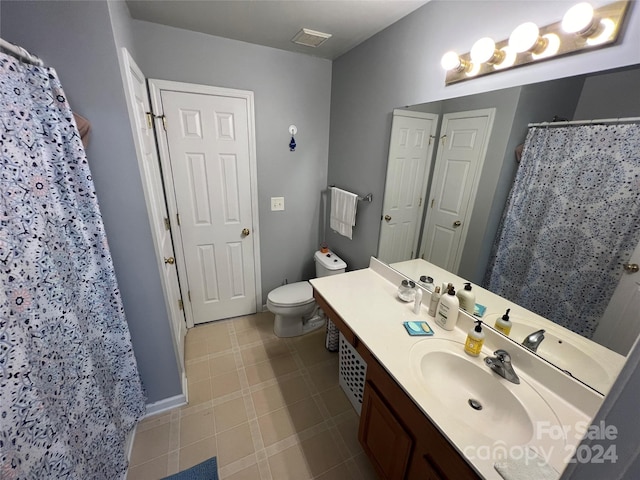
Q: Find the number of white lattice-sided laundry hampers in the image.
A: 1